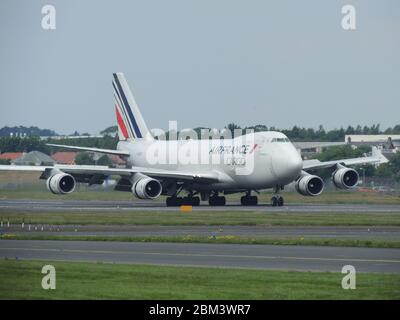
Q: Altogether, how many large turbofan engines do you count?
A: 4